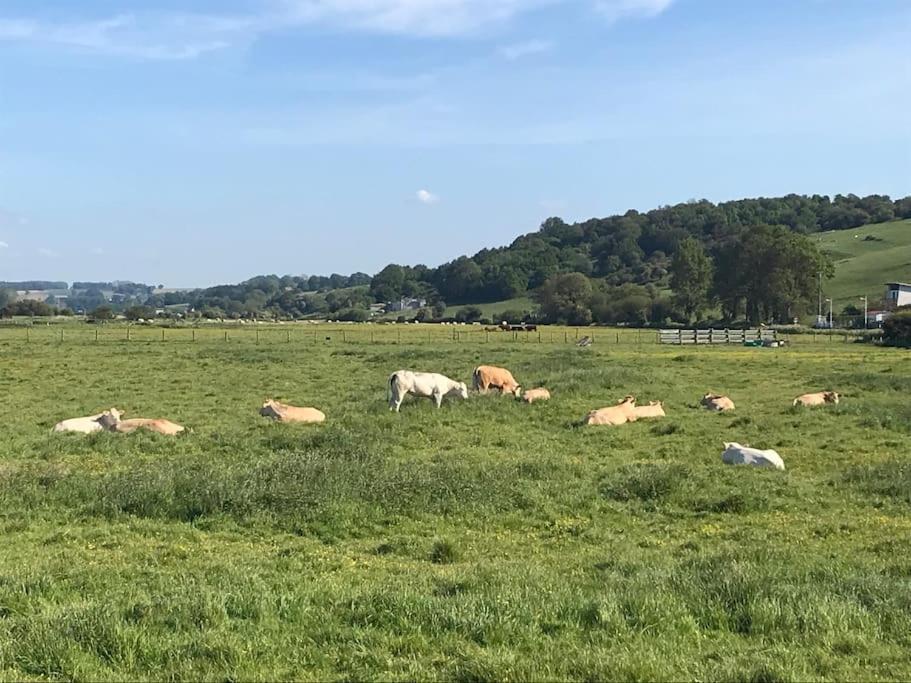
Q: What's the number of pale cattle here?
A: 11